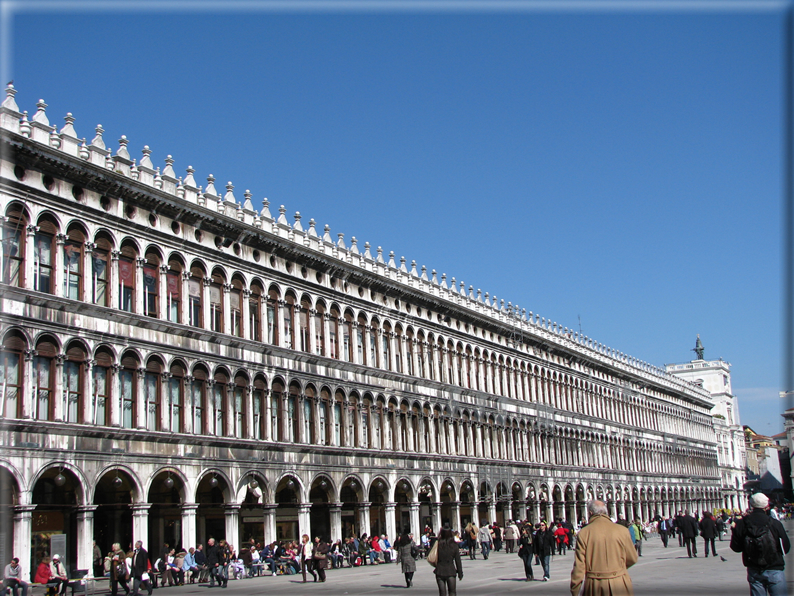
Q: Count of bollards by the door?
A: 0